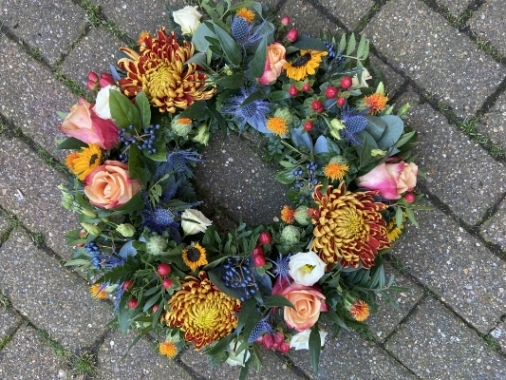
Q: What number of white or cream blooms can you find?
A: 7